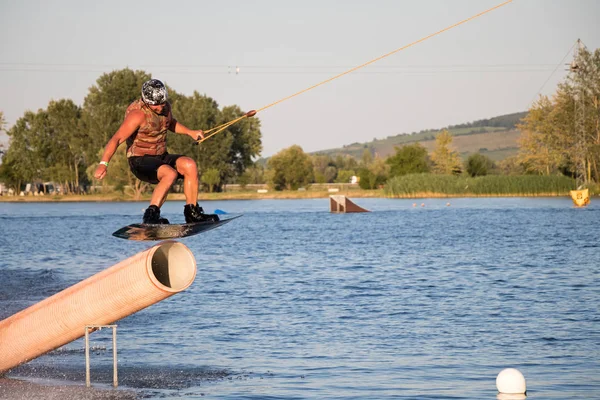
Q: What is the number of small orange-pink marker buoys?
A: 3